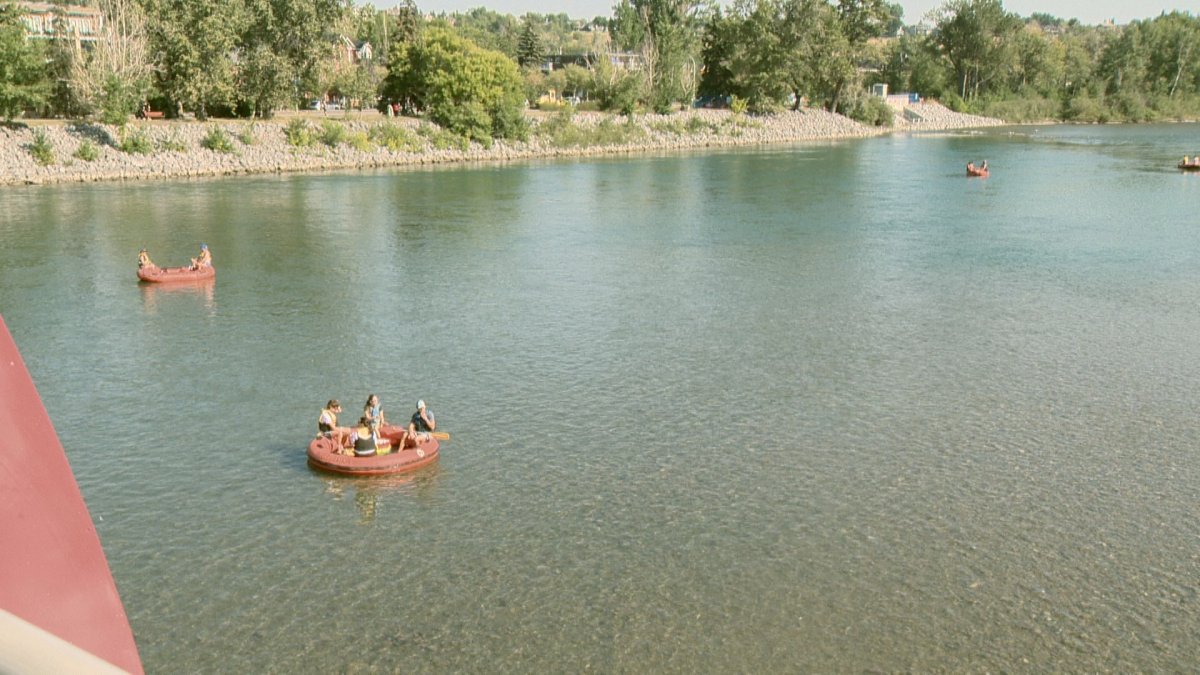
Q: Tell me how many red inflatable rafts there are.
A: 4